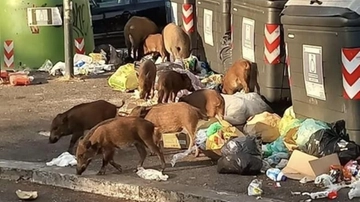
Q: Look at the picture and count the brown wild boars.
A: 10